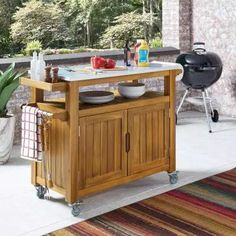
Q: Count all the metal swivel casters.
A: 3